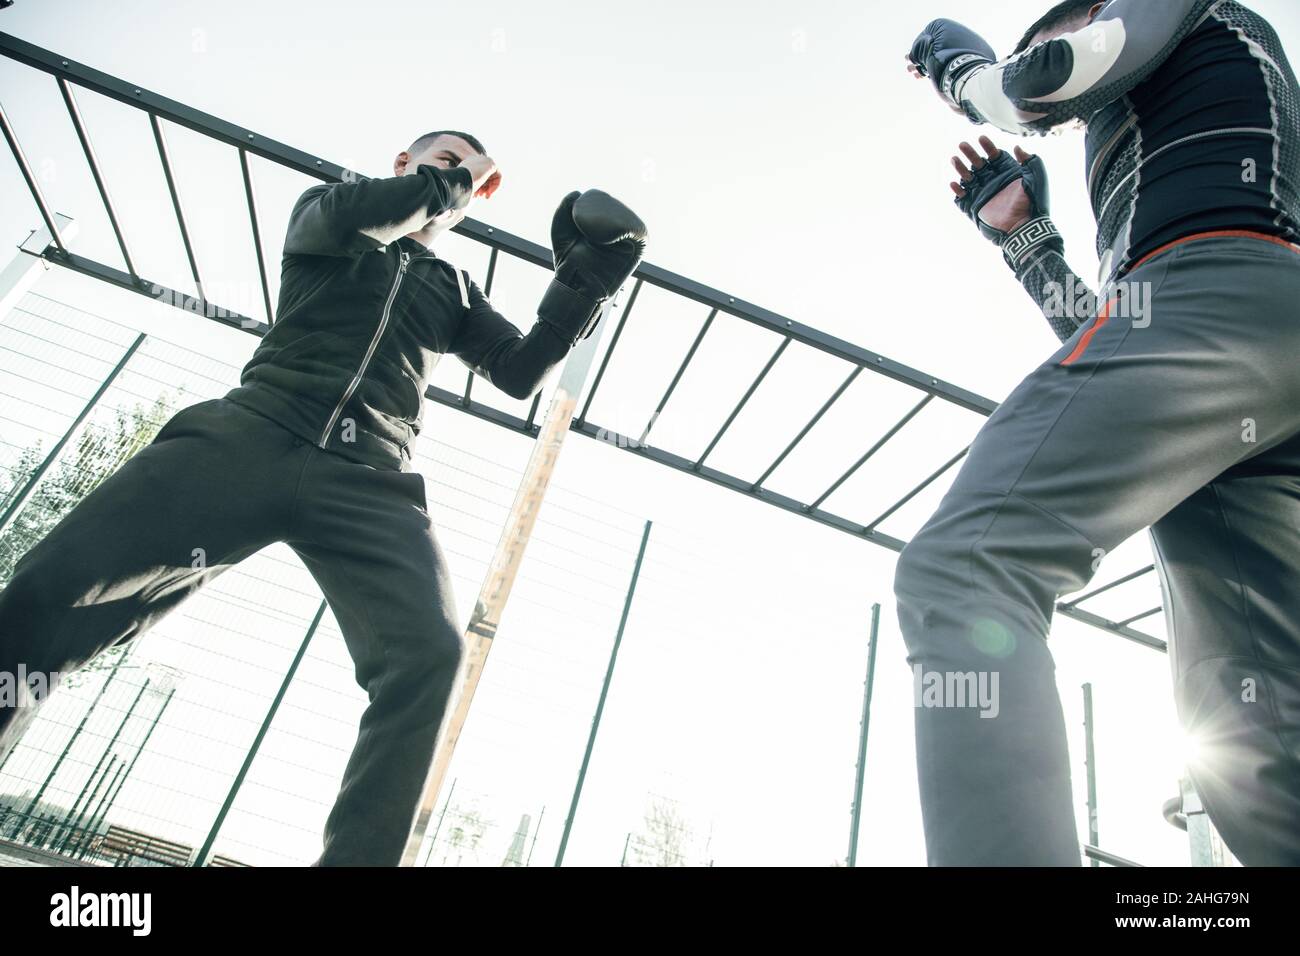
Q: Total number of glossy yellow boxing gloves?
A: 0